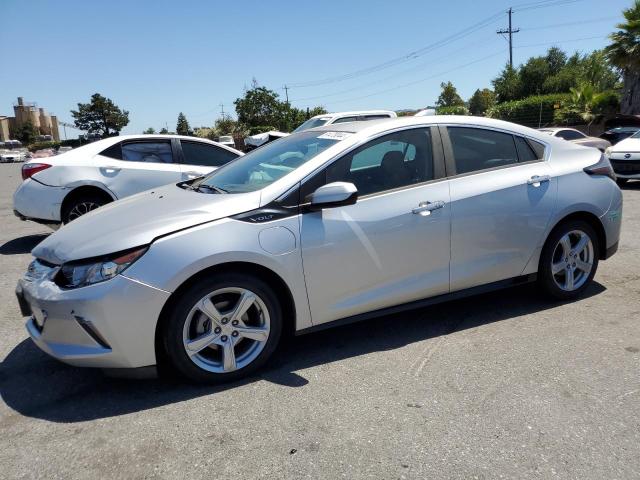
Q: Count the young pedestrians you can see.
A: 0